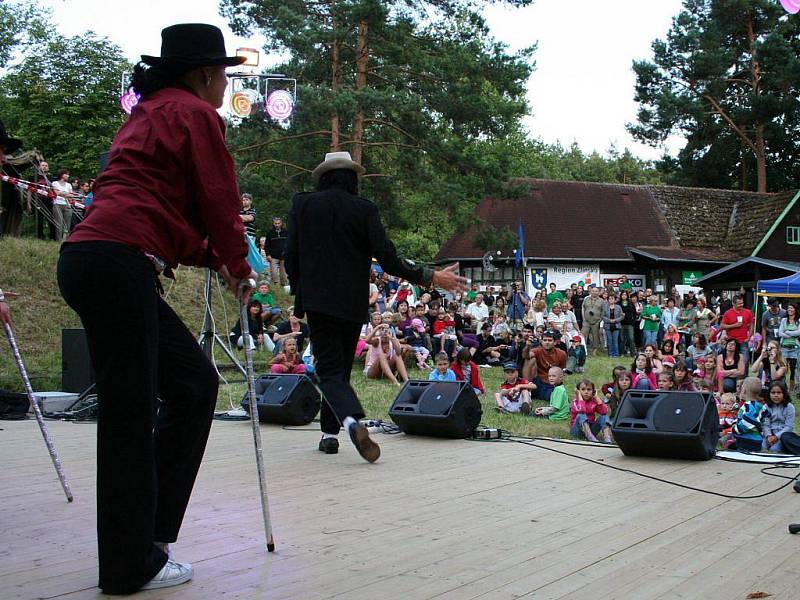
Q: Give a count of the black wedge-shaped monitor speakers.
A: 3